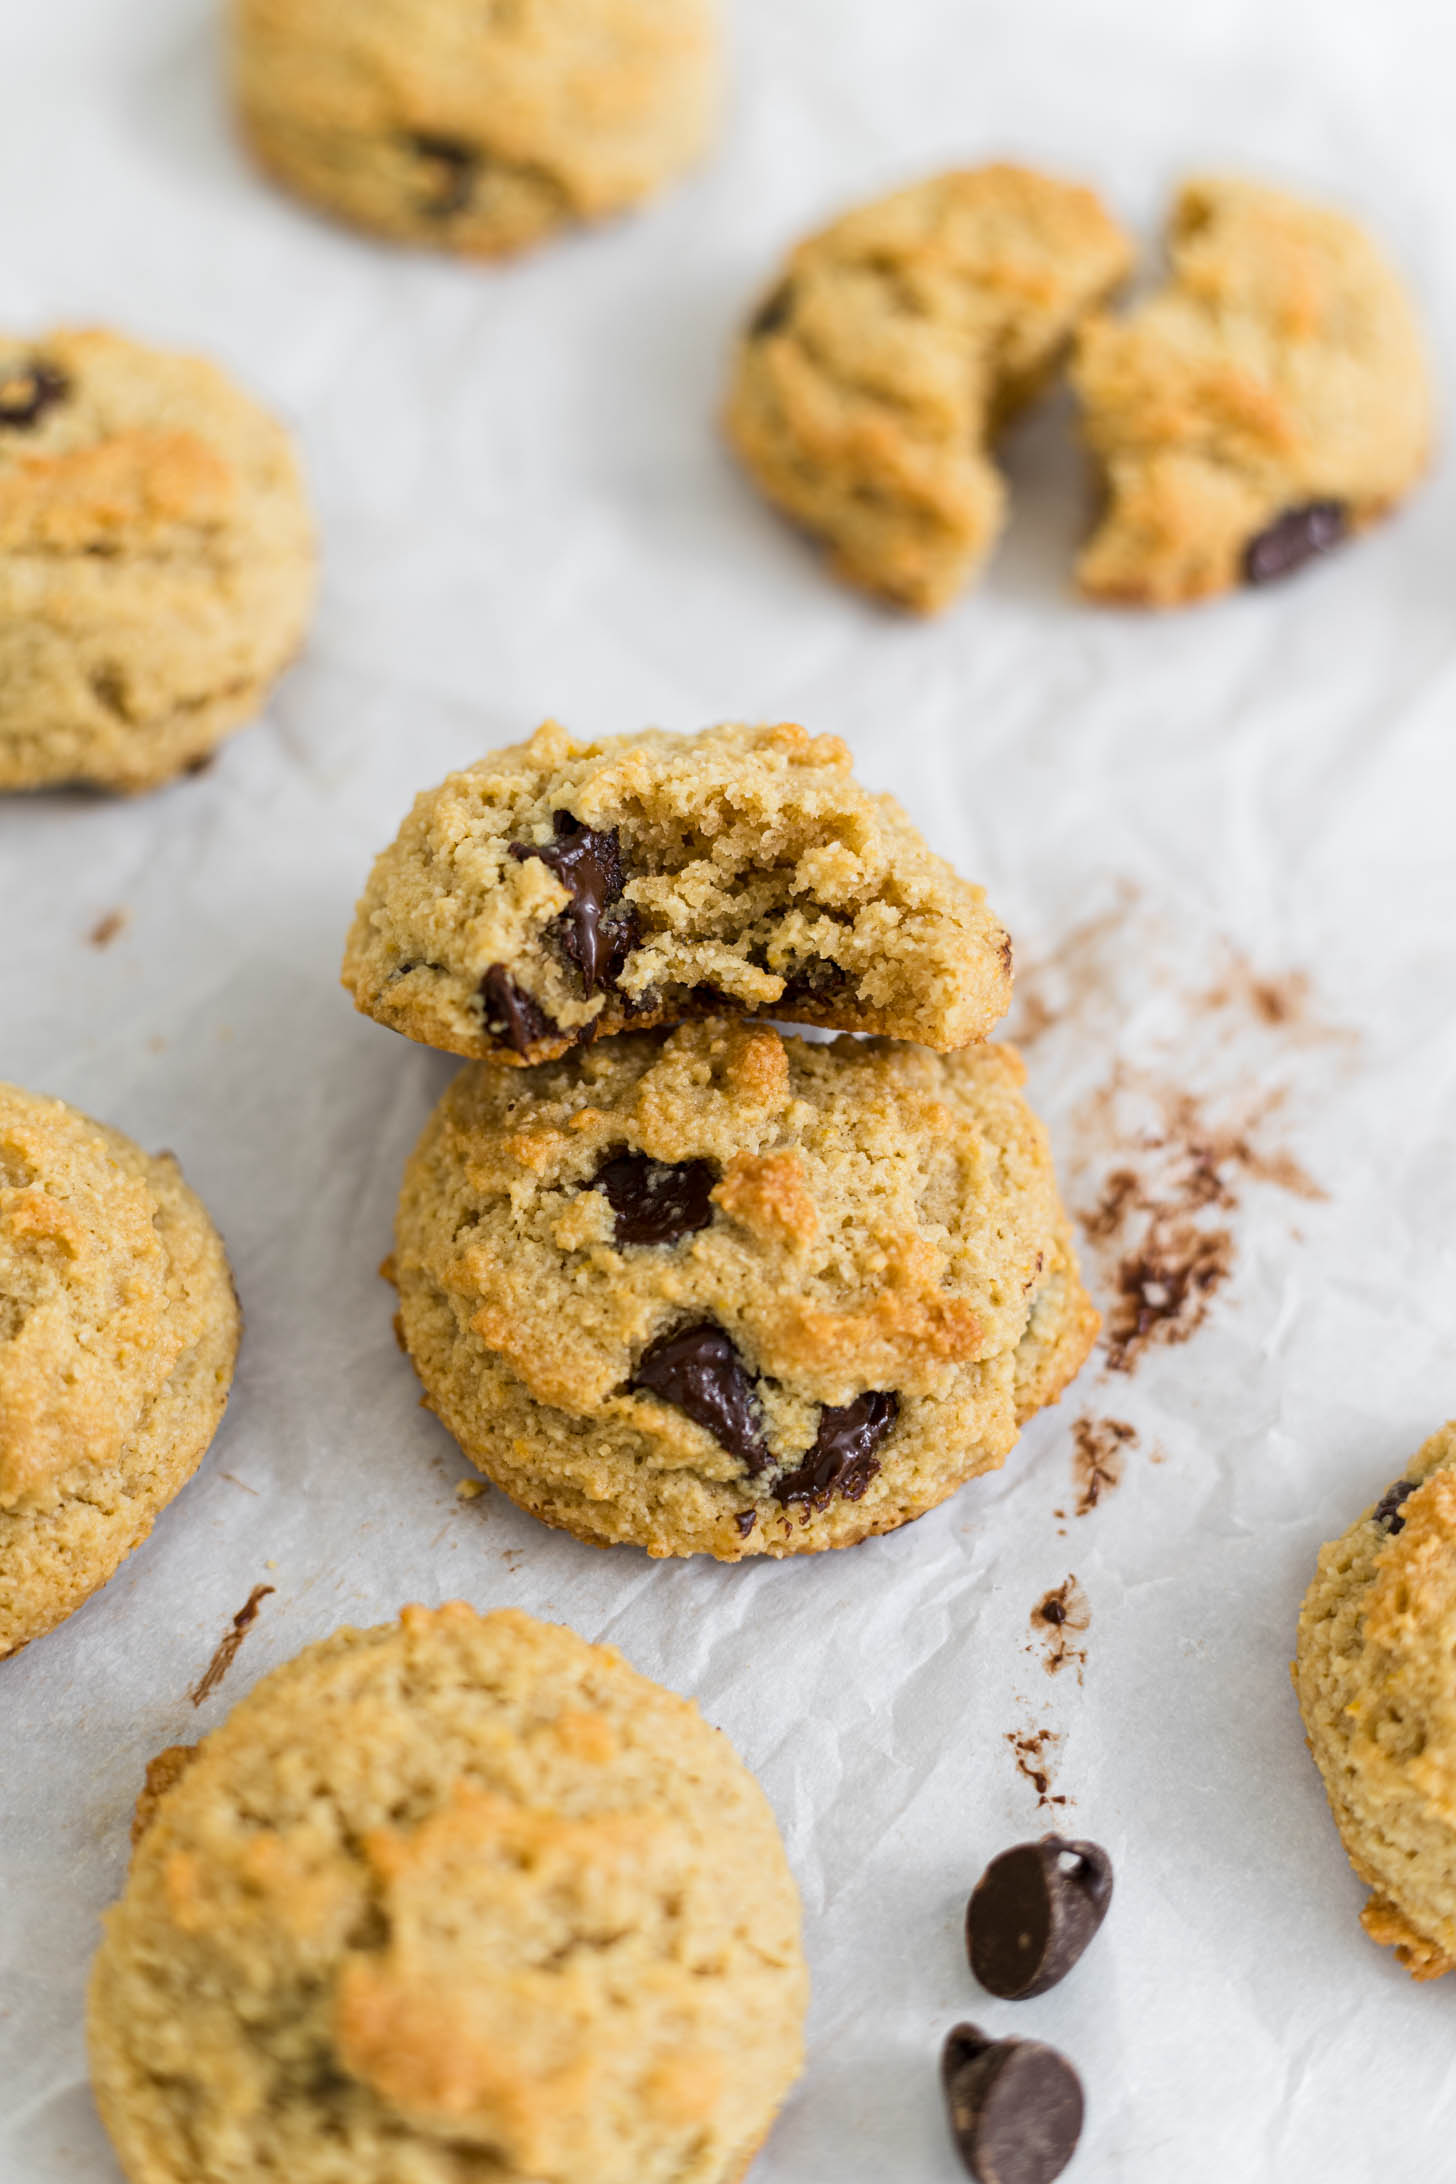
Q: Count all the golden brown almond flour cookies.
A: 8